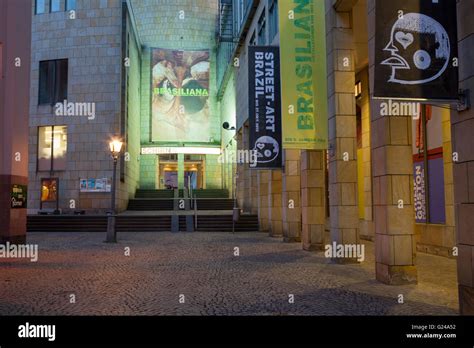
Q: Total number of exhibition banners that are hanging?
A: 4